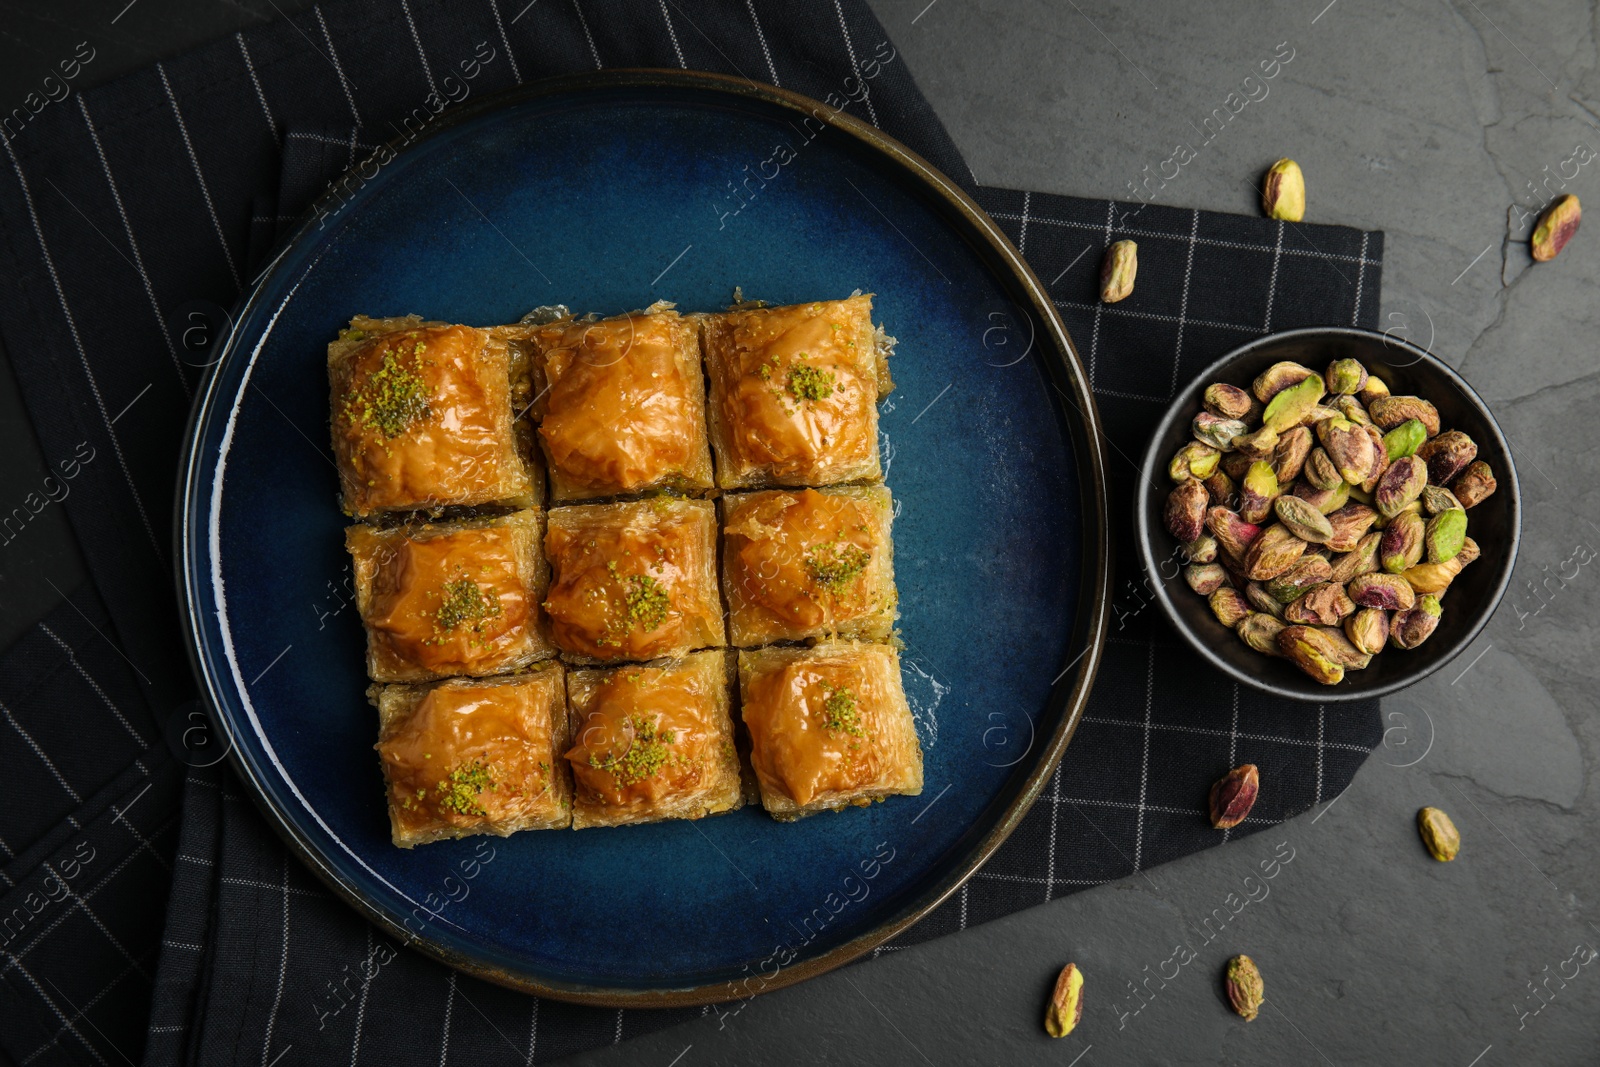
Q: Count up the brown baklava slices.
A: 9